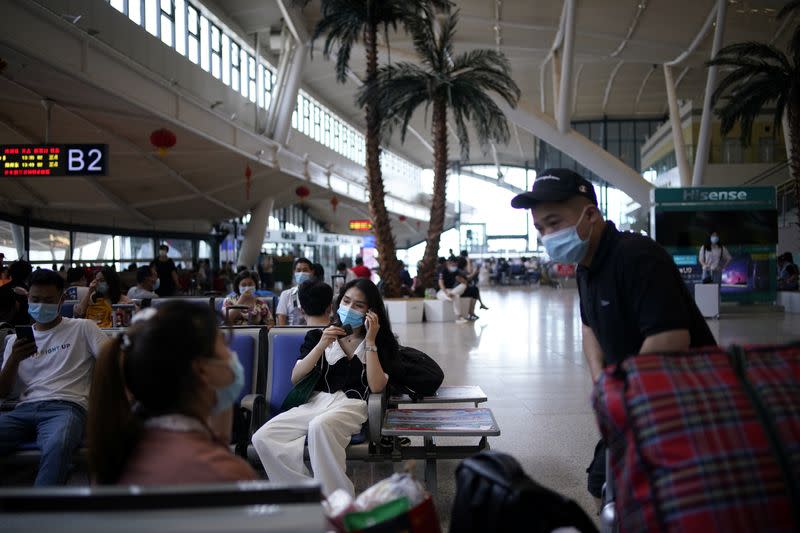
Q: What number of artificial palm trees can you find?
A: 3